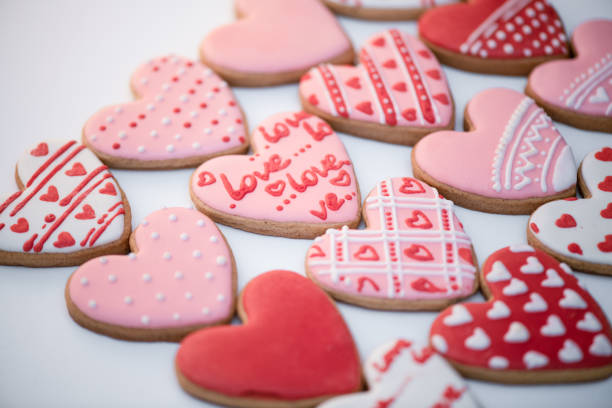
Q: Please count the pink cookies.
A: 8